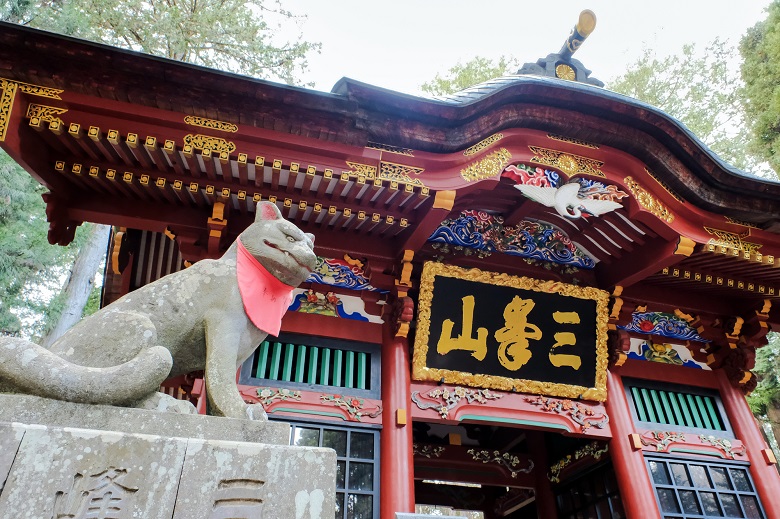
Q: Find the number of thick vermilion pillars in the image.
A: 3